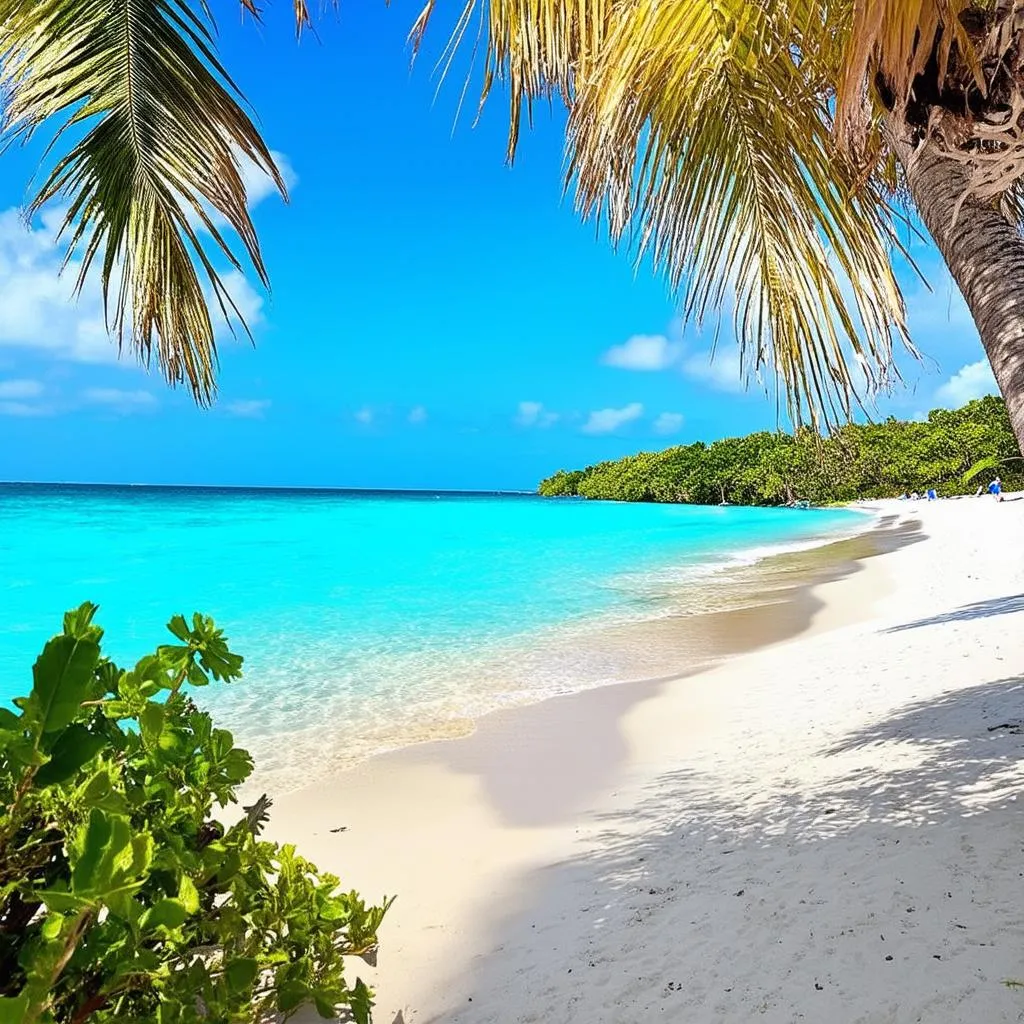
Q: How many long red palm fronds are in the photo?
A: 0